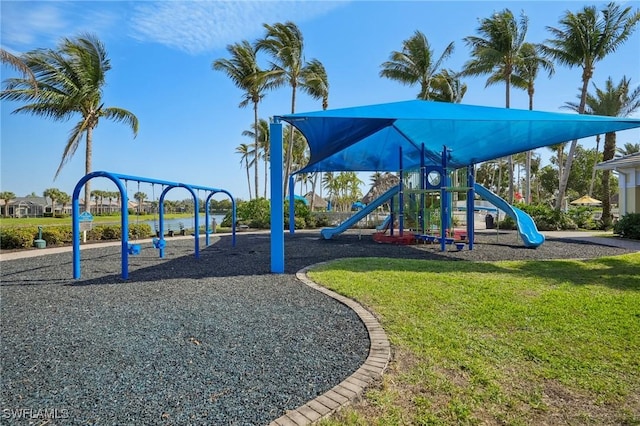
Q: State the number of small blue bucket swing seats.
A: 2